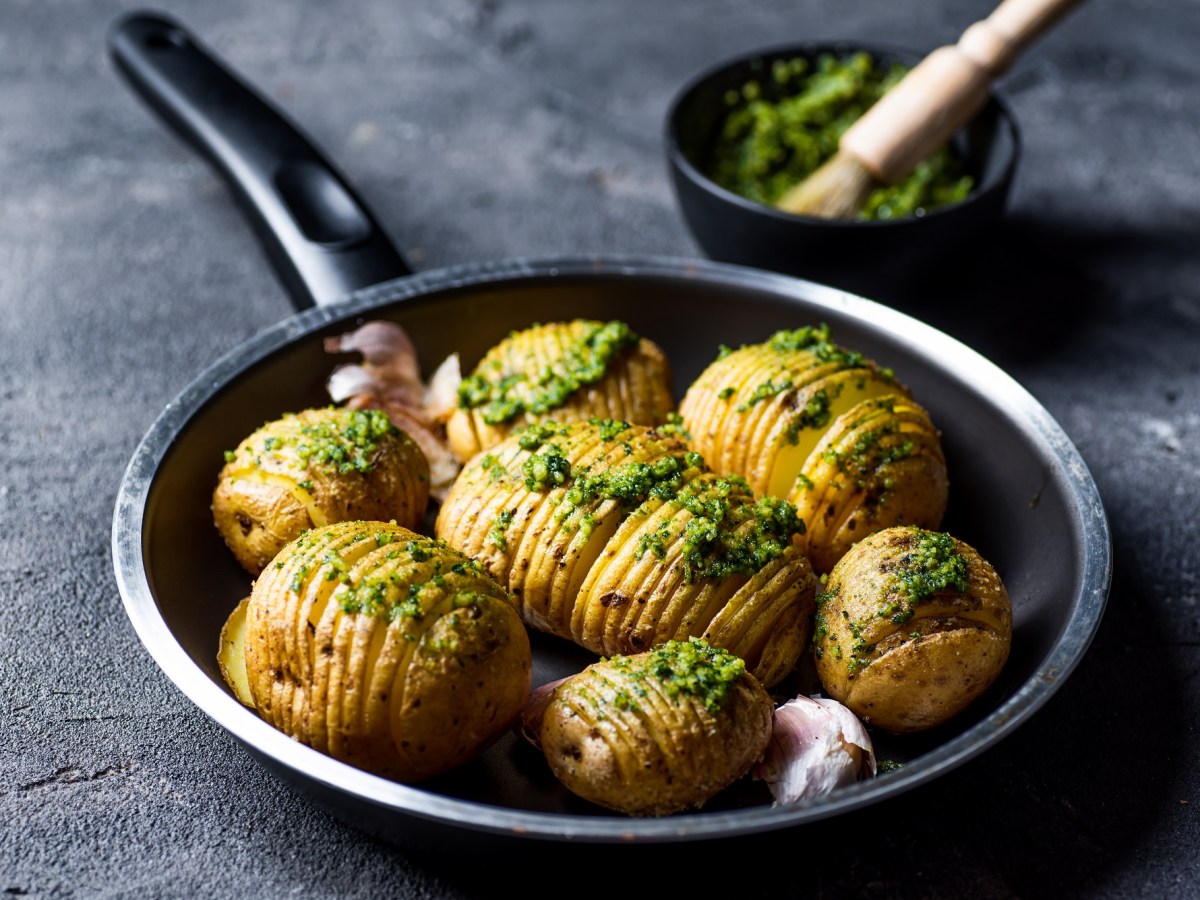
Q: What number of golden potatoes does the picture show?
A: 7